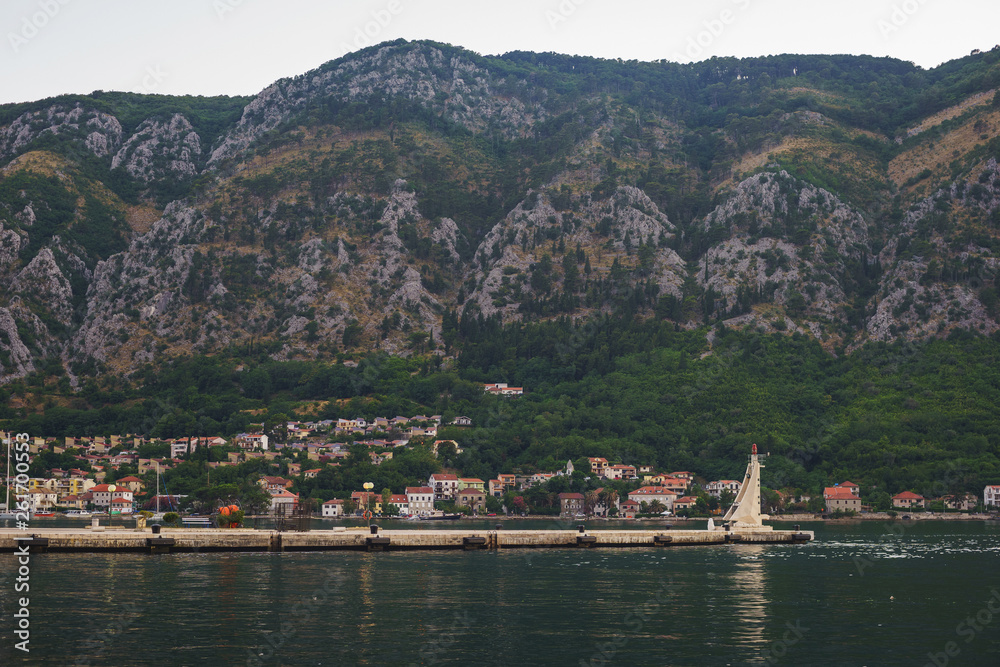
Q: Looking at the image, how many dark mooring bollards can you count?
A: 7